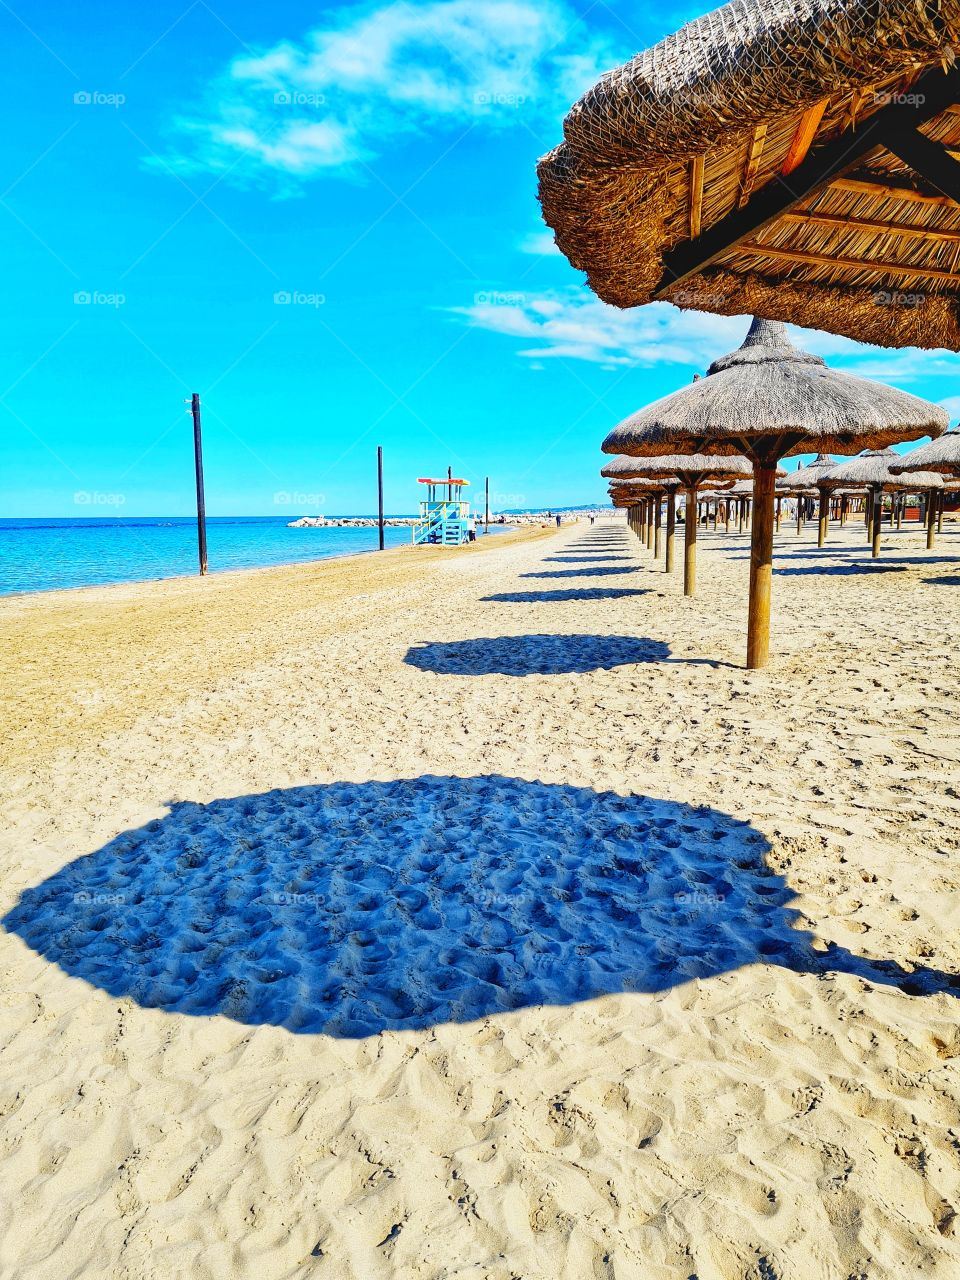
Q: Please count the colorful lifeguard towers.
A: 1